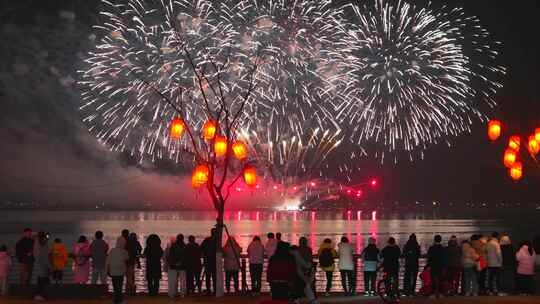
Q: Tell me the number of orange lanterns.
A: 12